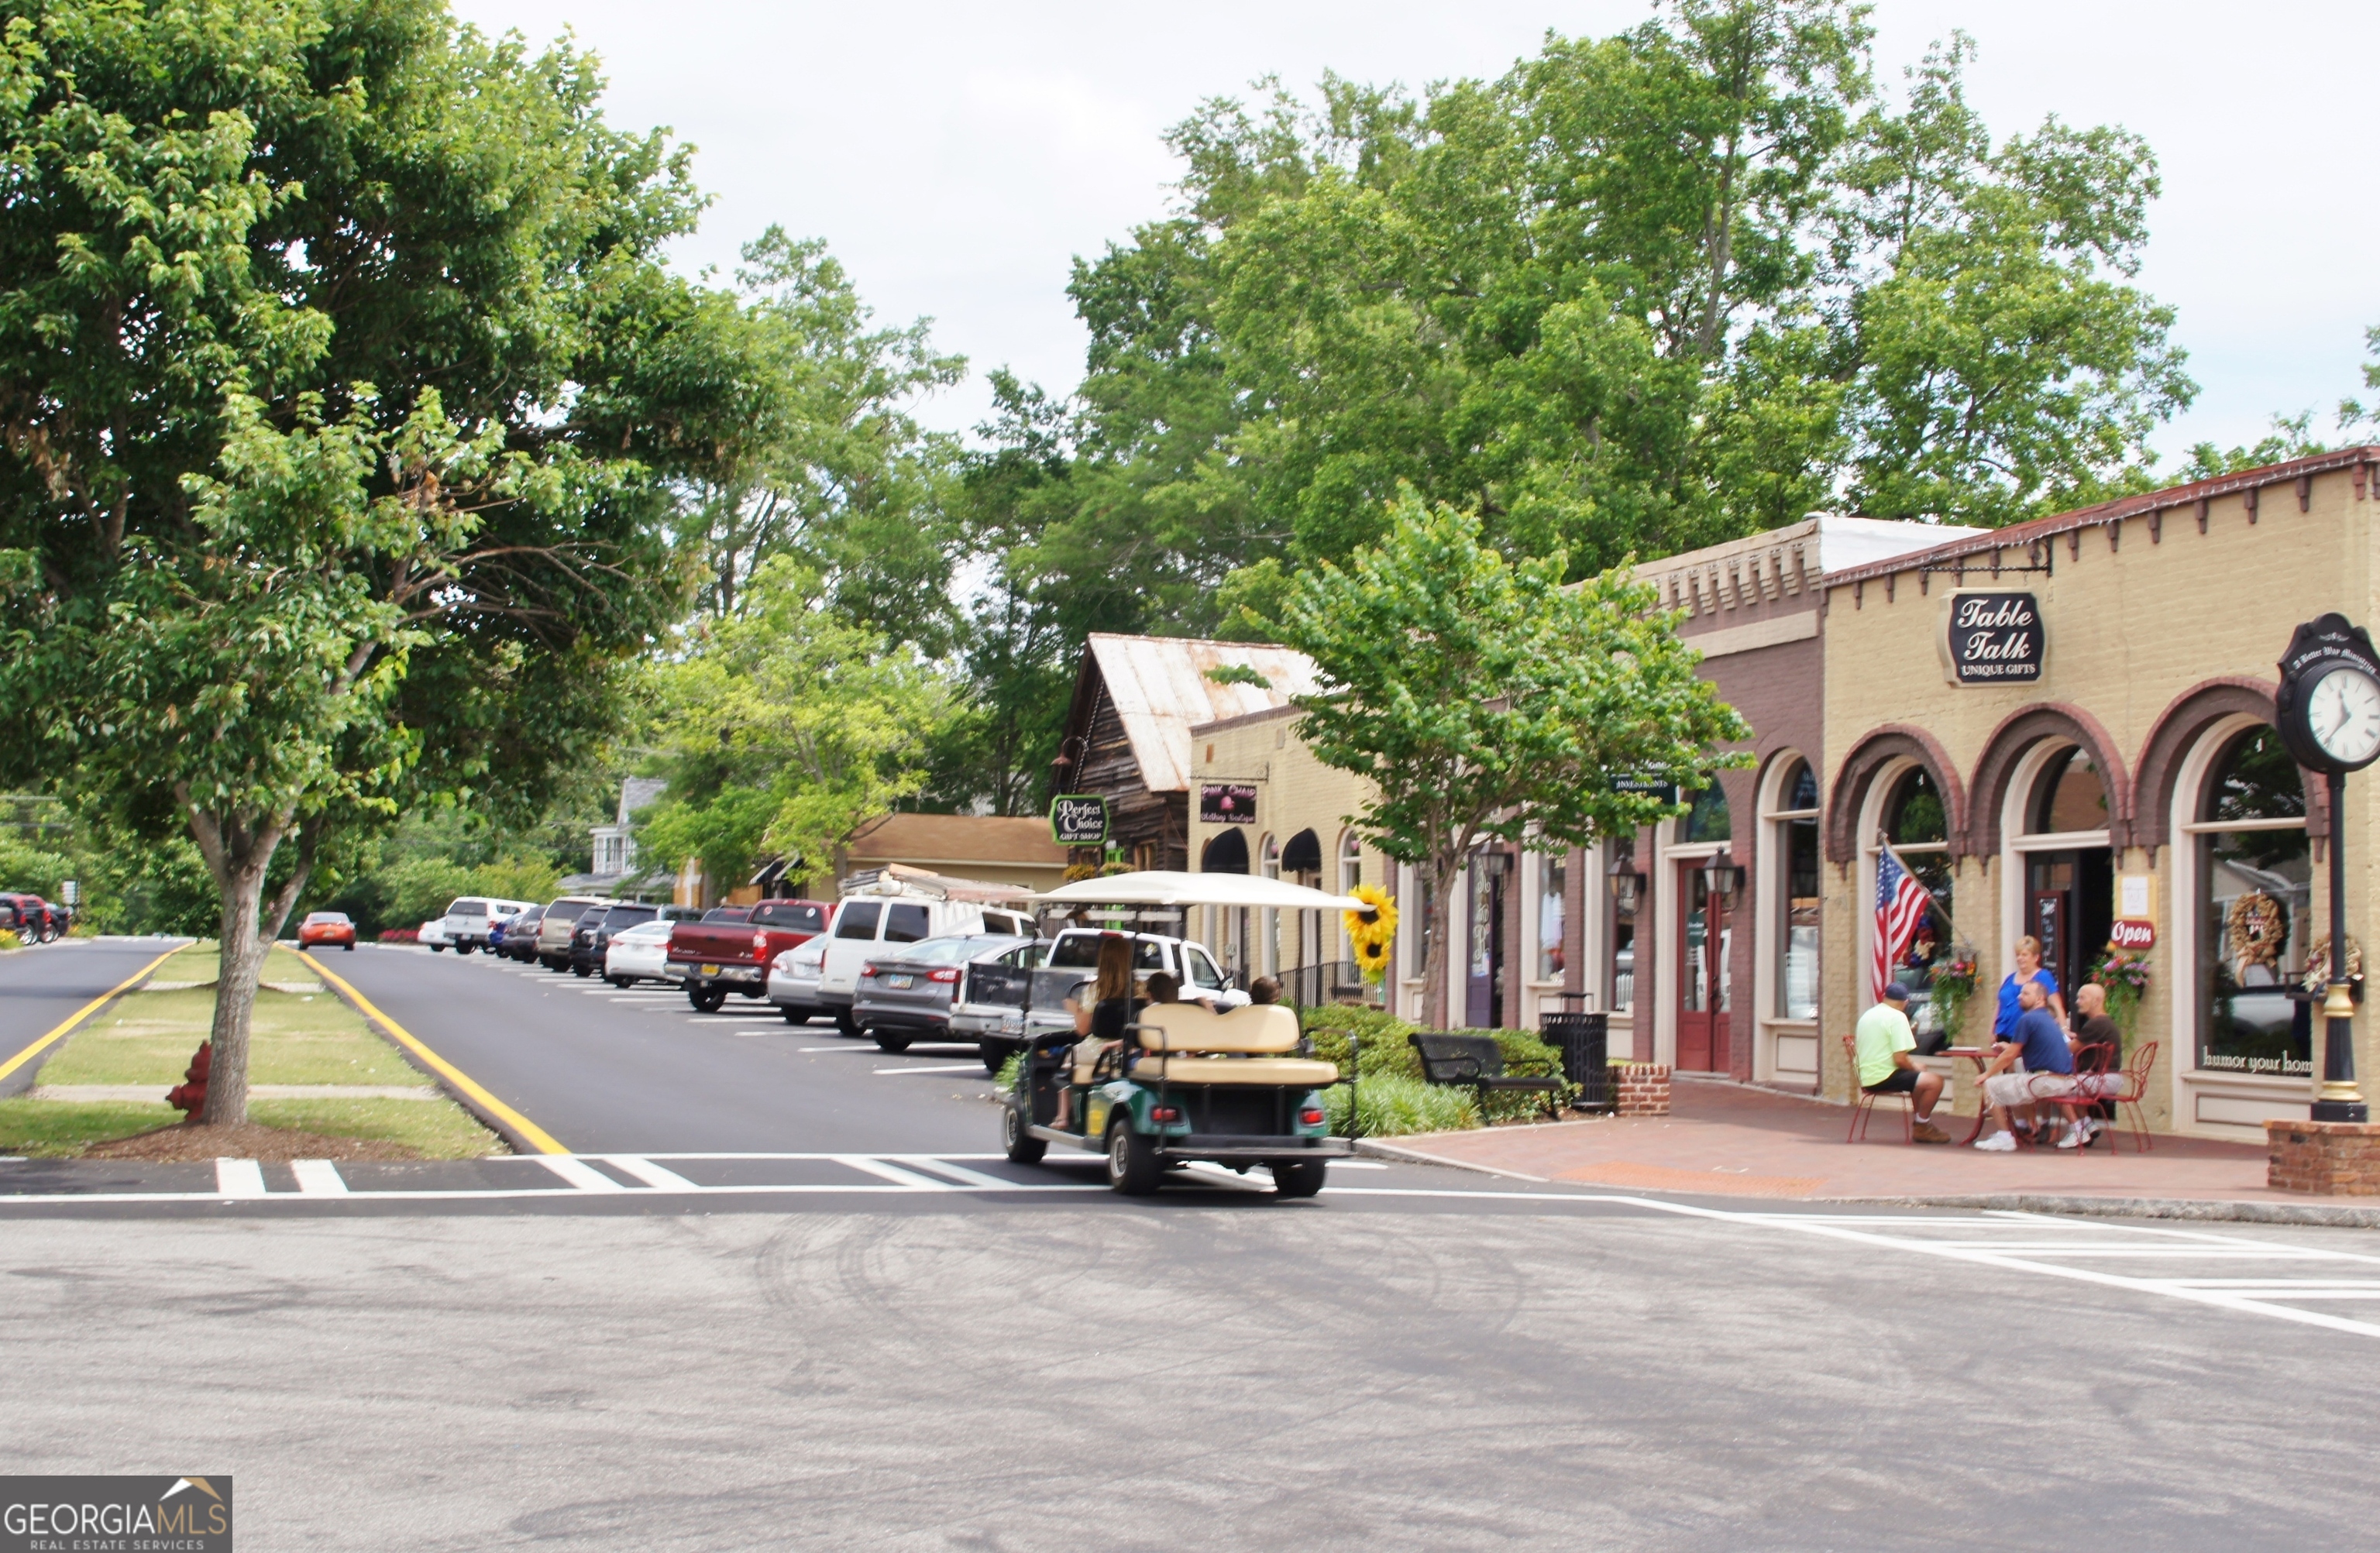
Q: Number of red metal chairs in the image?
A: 3